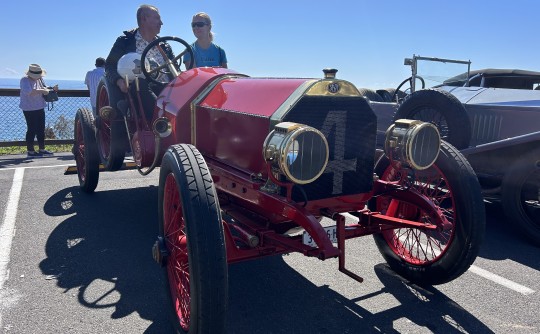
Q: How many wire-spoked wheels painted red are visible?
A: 4